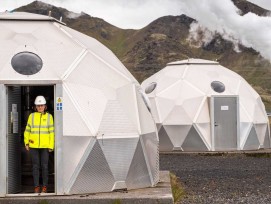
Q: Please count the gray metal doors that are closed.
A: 1